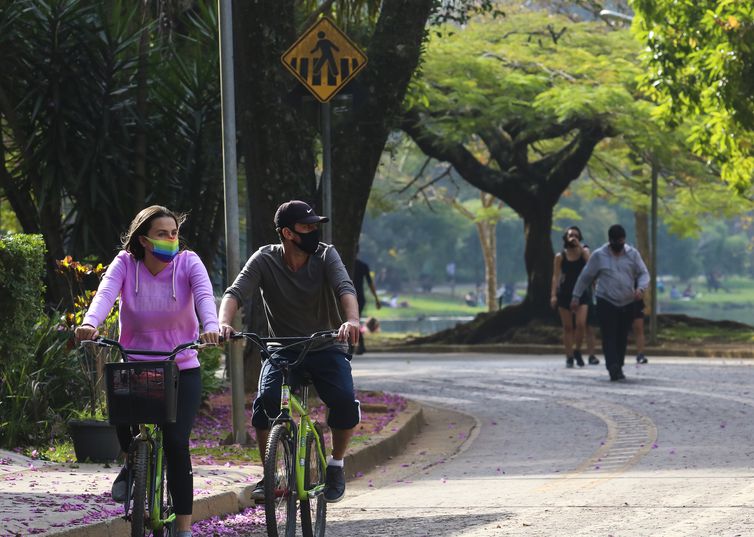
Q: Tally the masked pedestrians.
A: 2